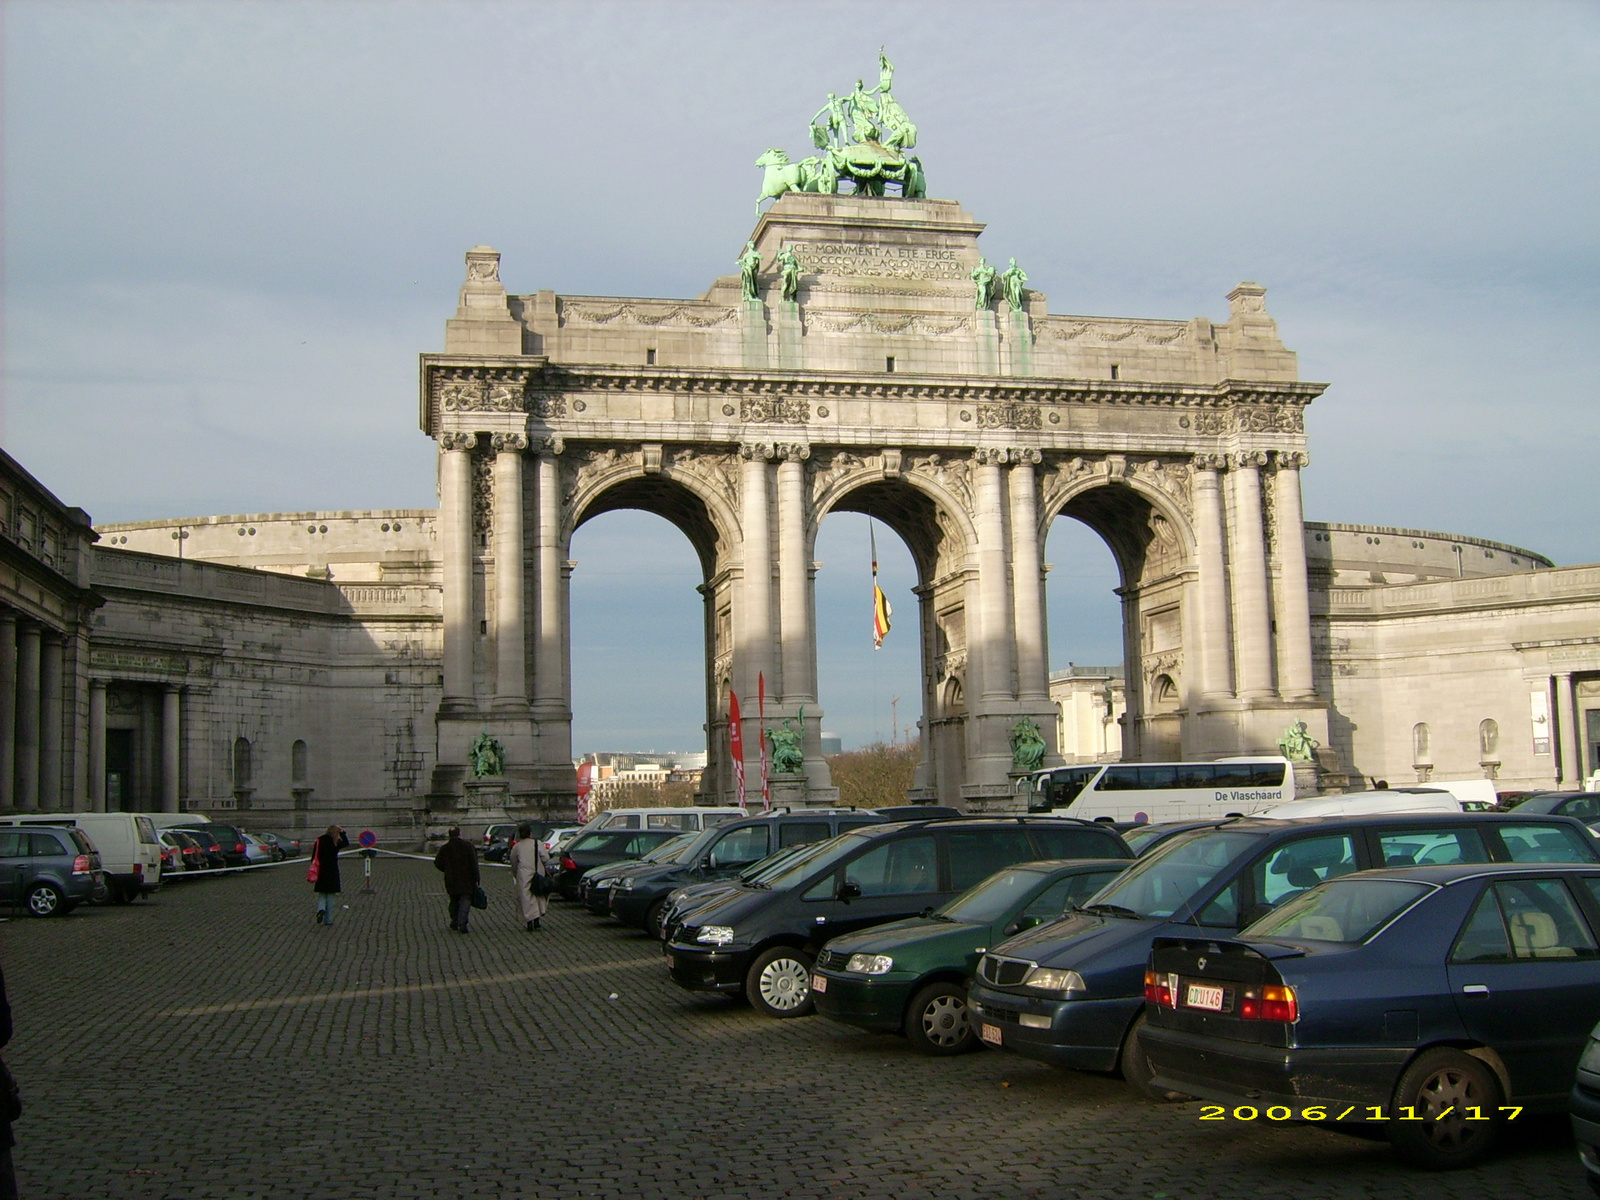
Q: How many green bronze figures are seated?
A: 4